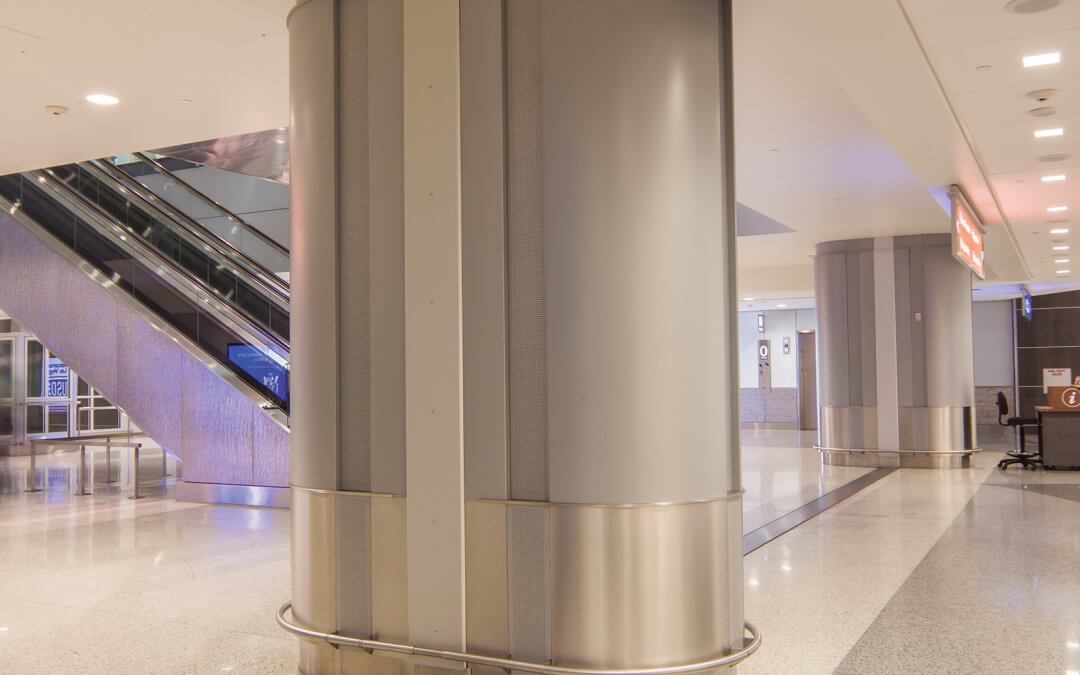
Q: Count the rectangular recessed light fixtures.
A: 8